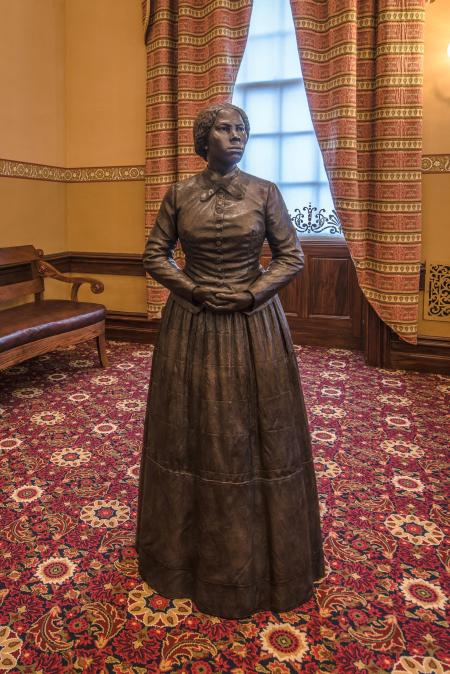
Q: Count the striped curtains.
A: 2